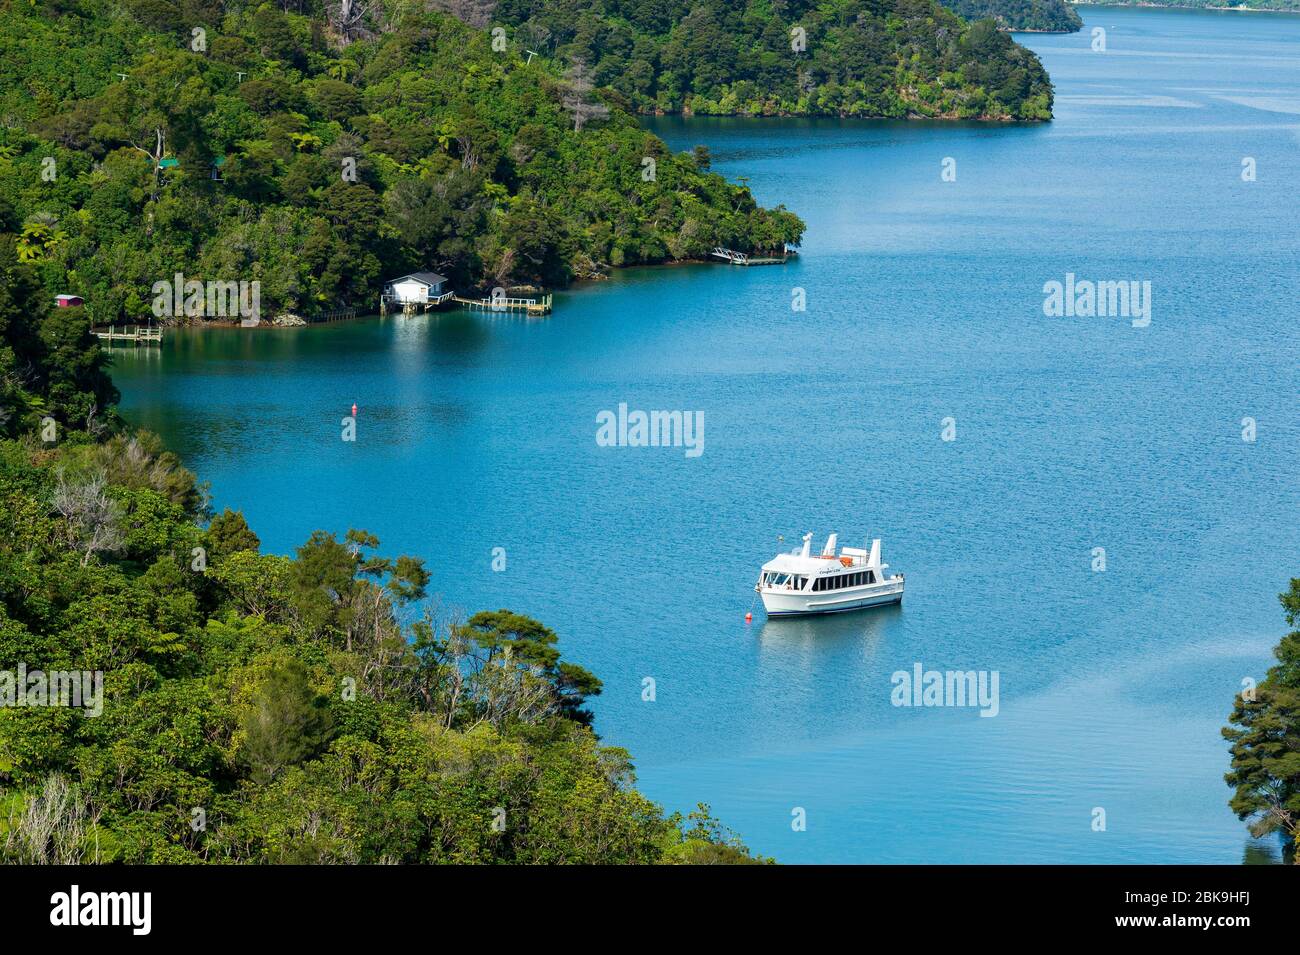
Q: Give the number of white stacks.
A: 3